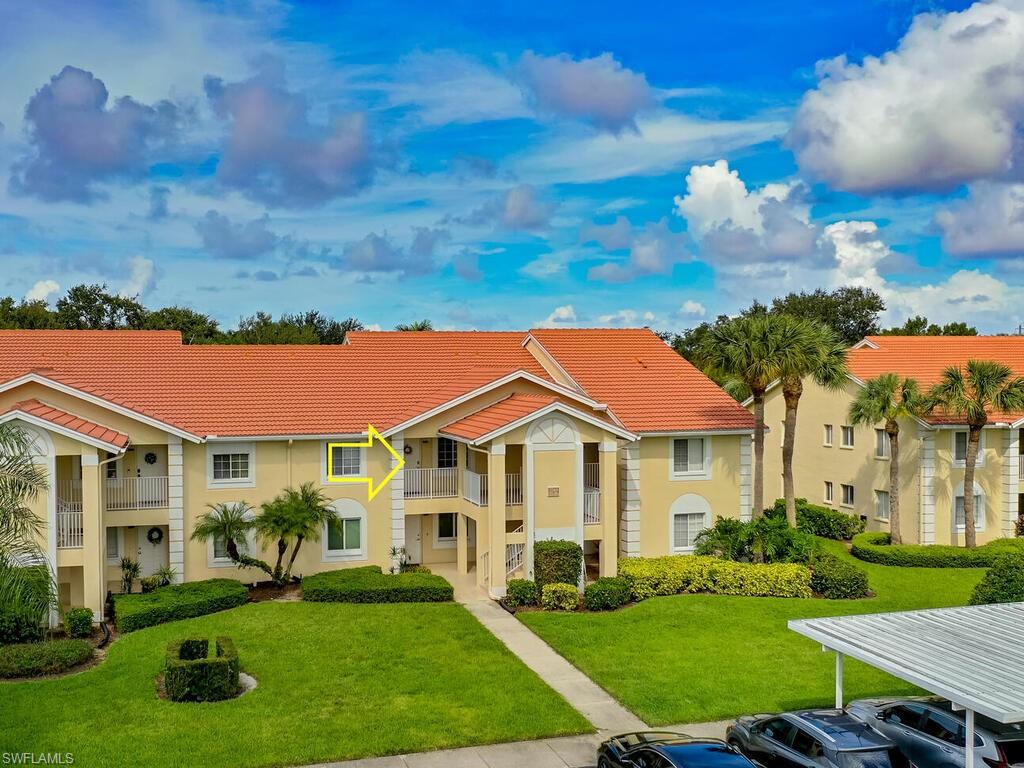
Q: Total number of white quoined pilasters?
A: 6